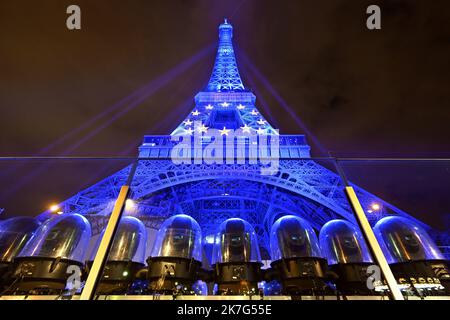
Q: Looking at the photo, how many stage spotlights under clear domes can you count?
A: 8